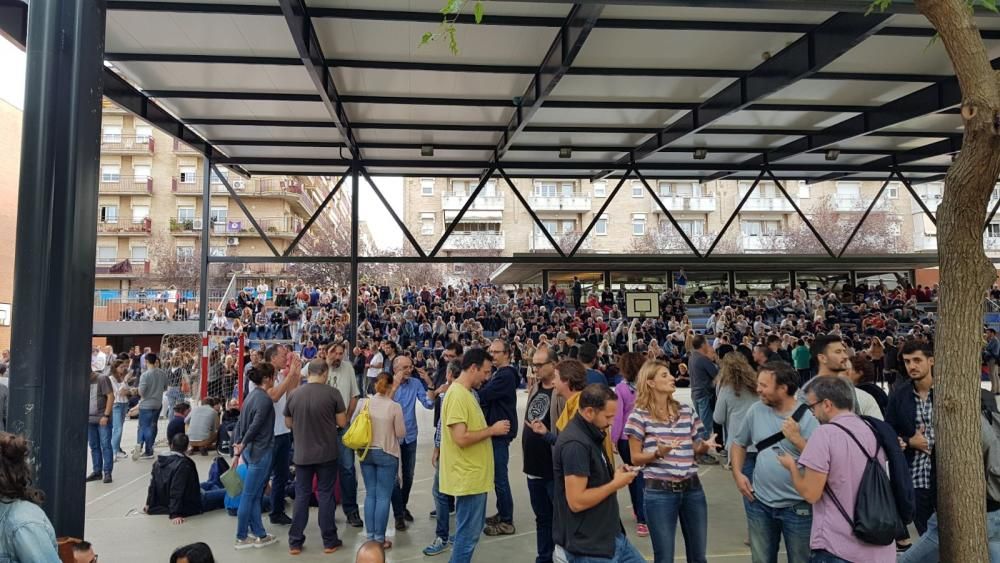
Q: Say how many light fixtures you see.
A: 4